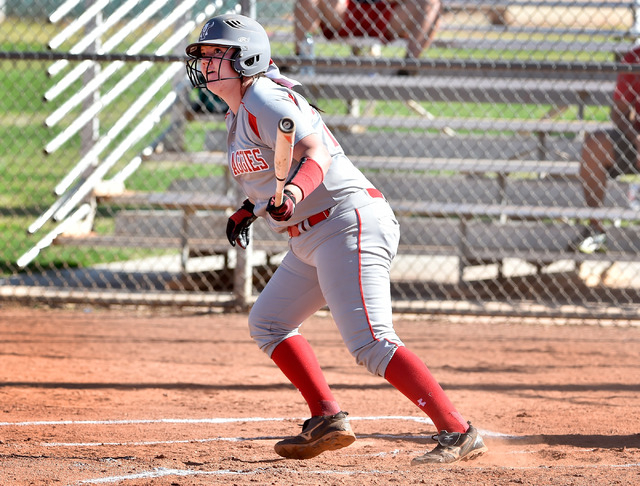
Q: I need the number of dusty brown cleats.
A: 2